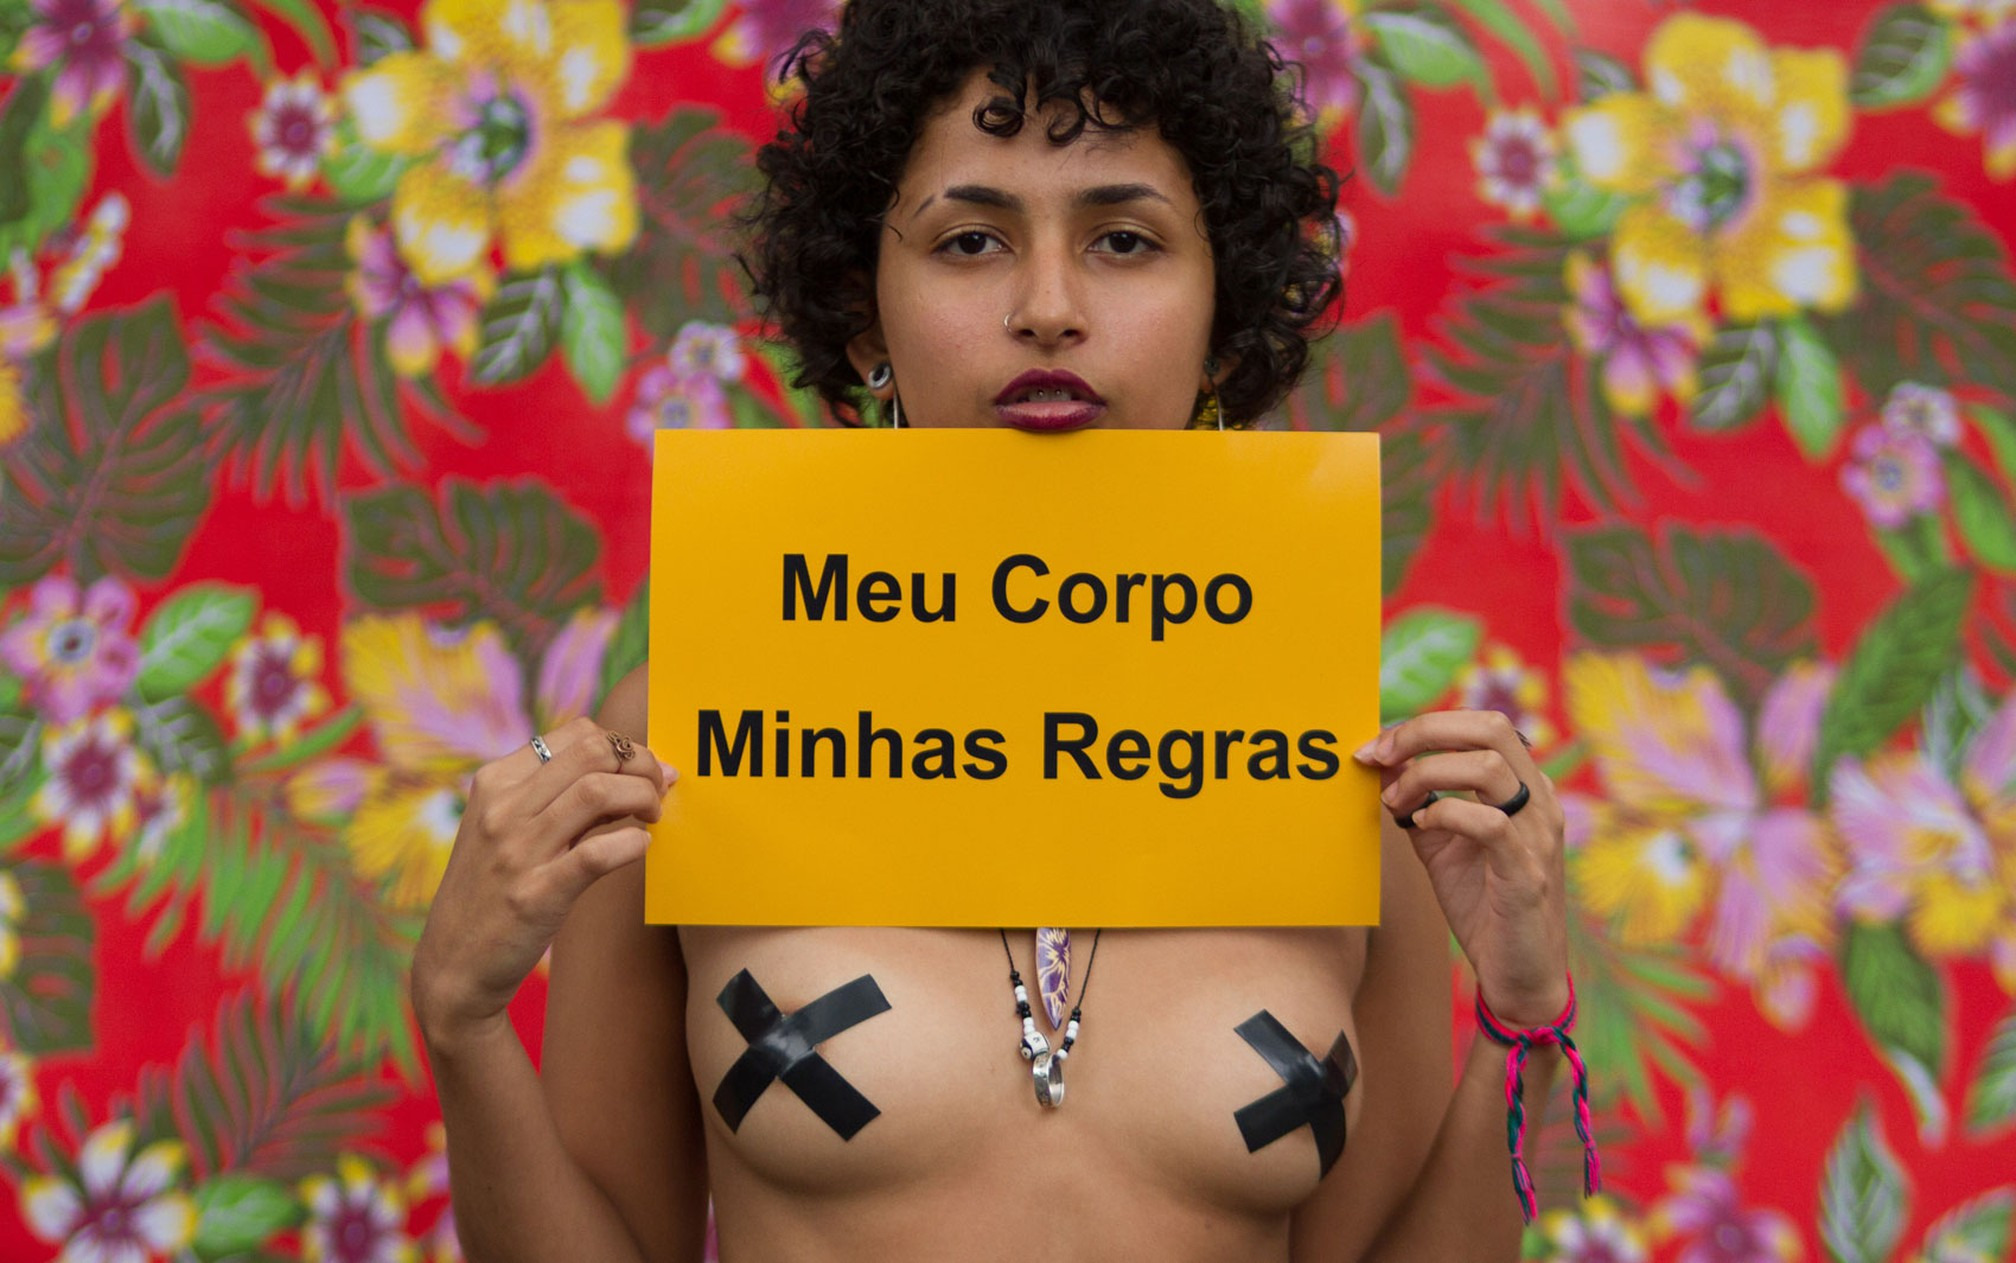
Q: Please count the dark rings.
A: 2